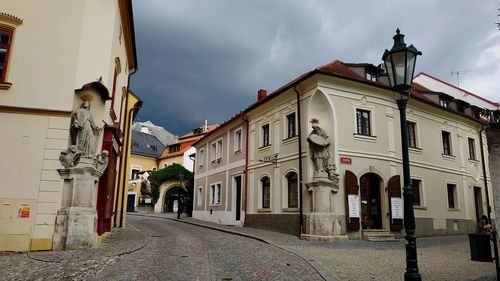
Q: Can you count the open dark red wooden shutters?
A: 2